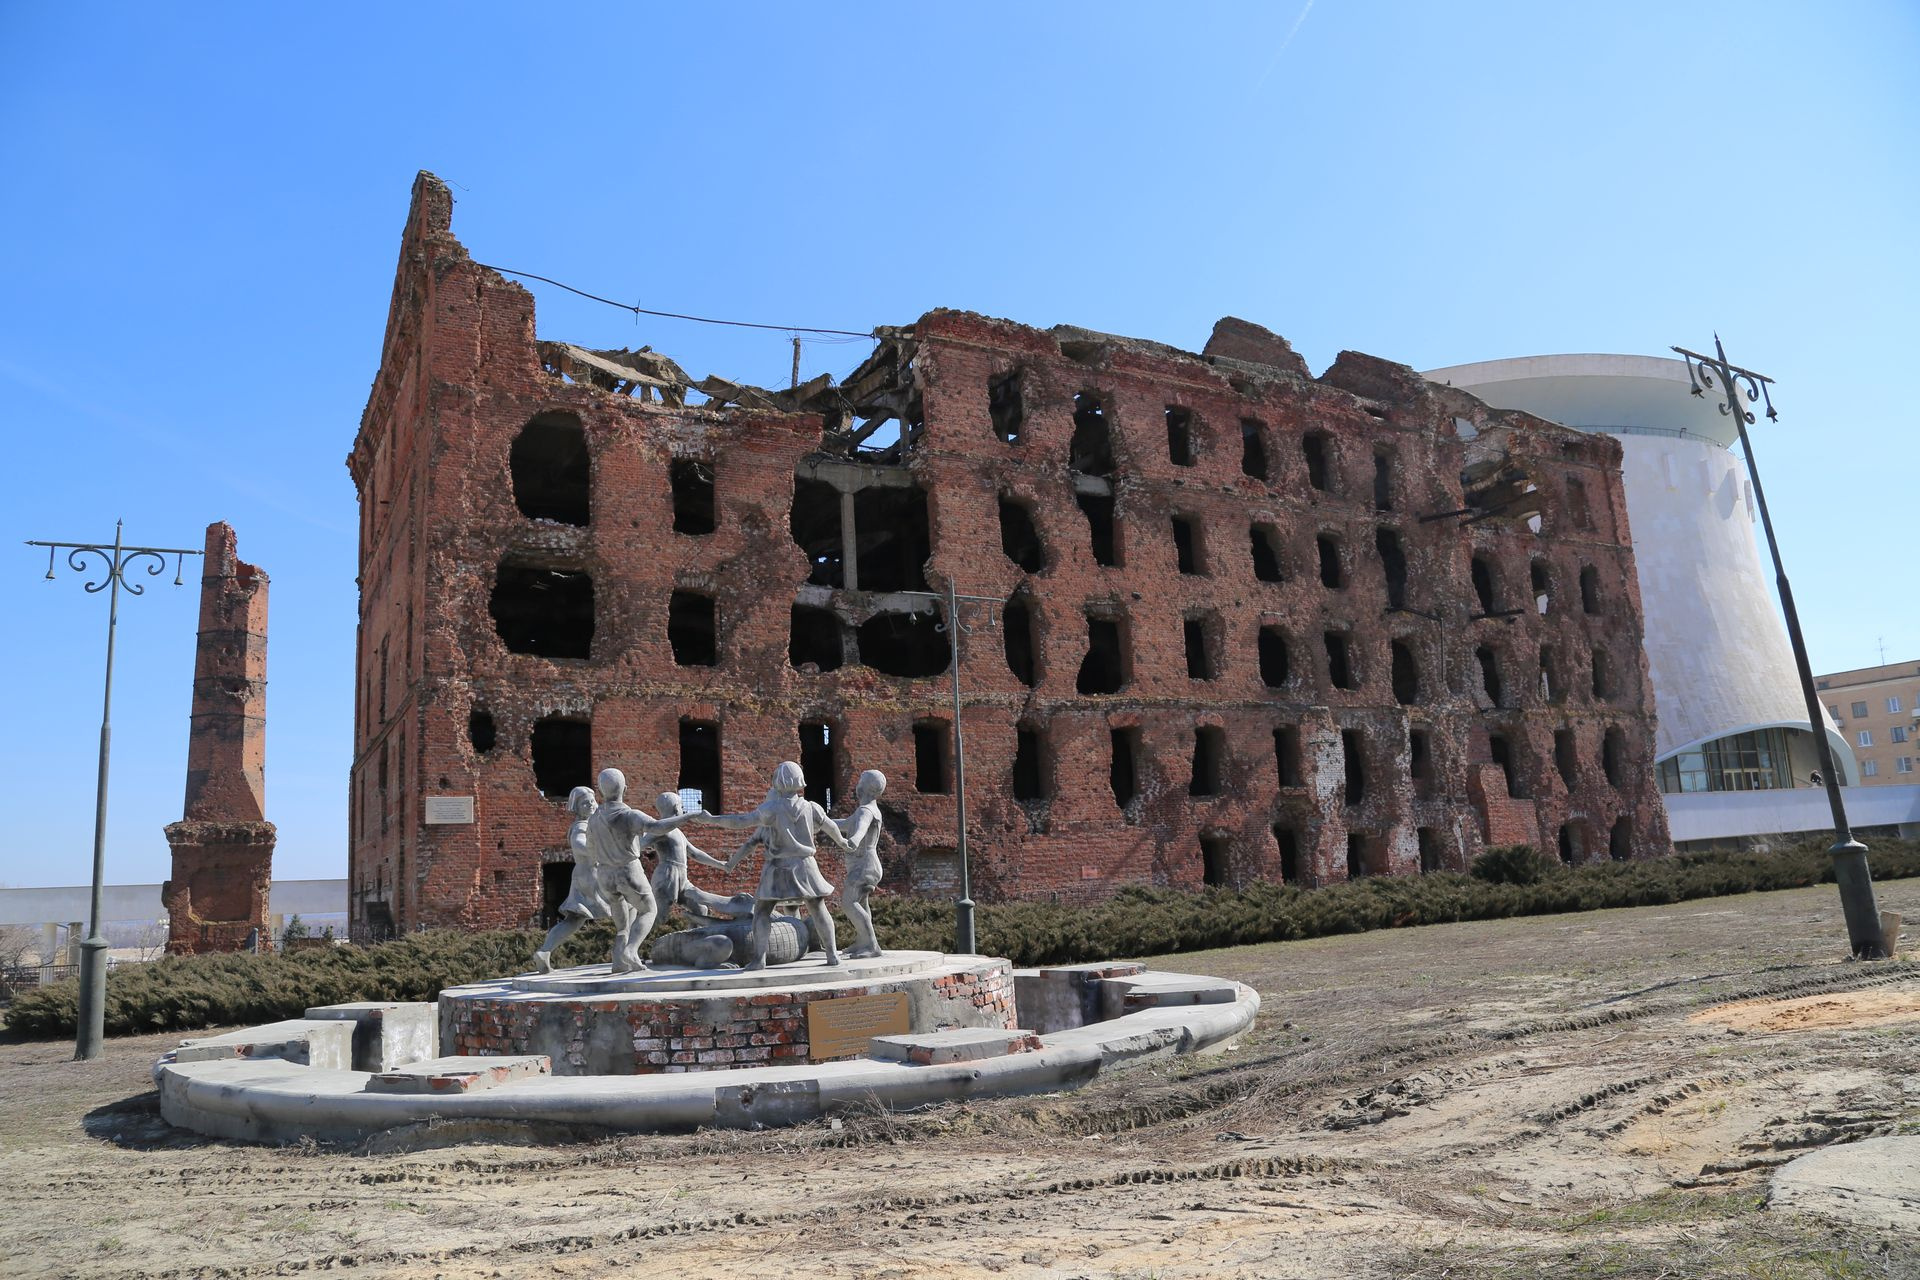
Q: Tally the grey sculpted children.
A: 6